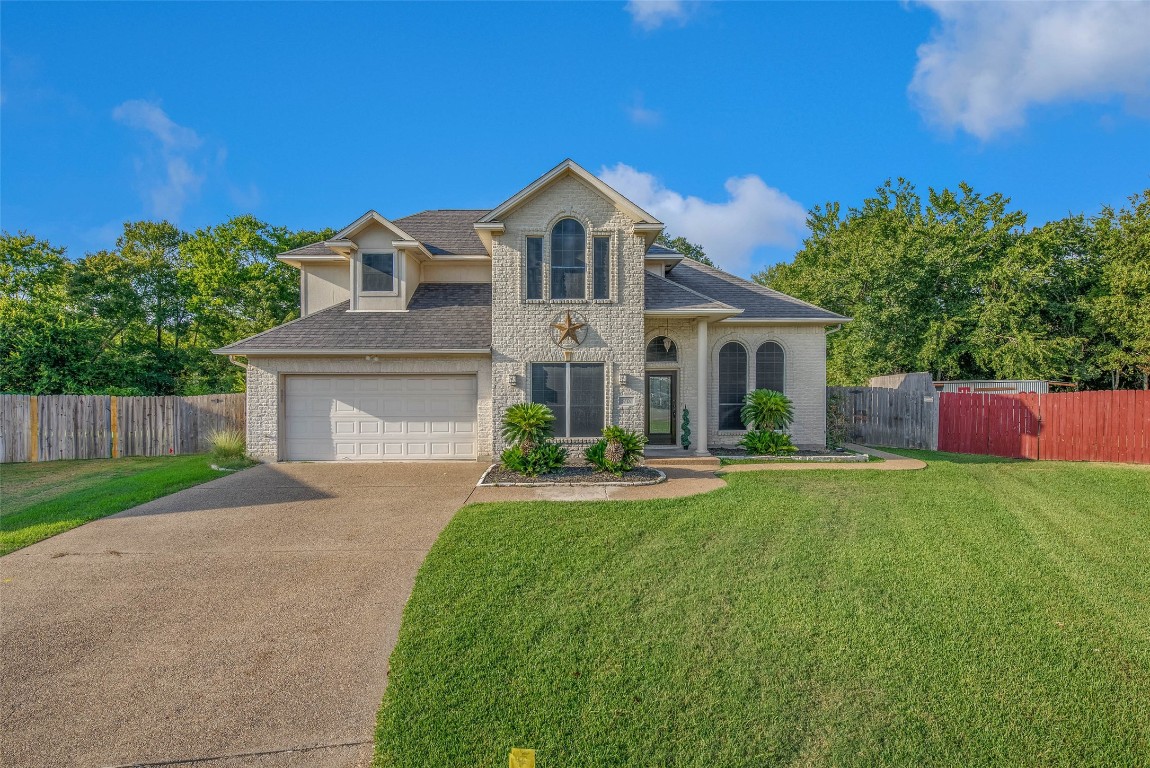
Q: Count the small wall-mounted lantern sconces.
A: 2